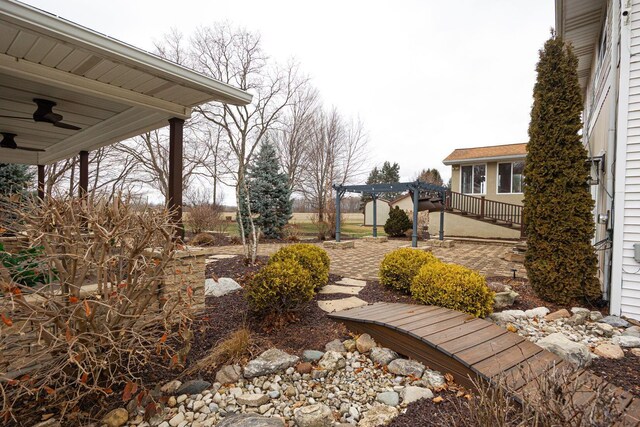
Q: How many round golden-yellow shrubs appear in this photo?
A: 4